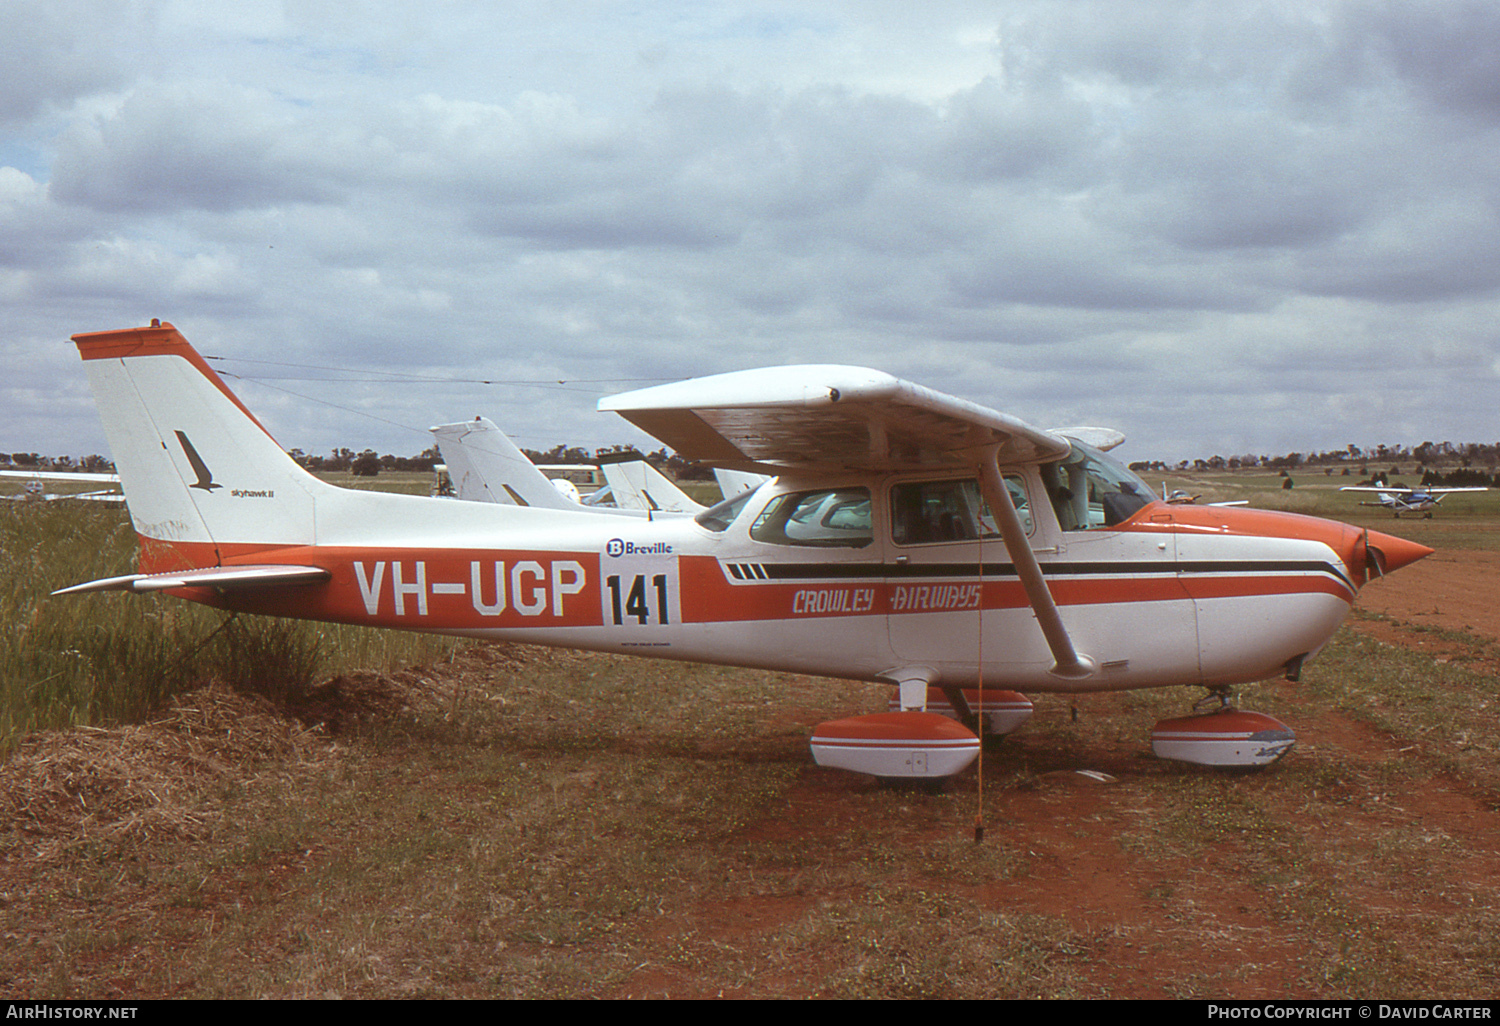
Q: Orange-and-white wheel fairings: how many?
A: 3